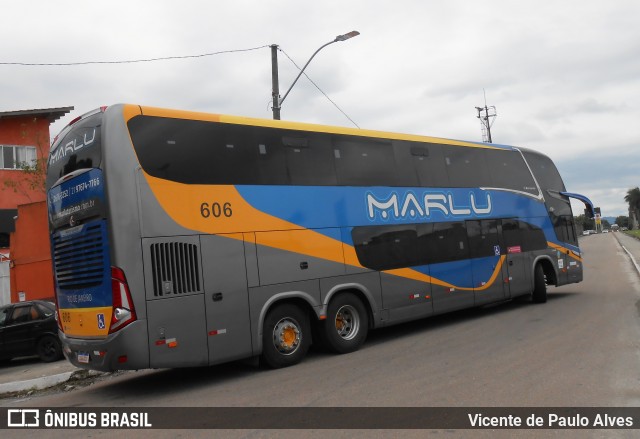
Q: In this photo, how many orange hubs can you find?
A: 2